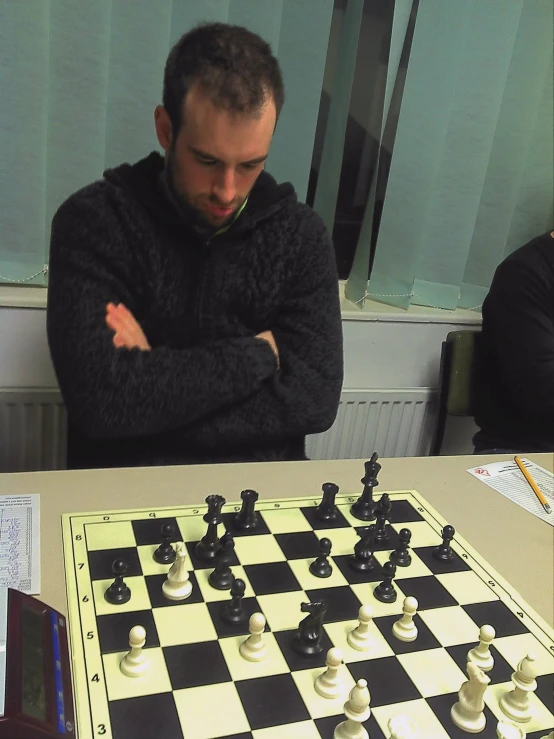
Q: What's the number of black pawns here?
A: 7